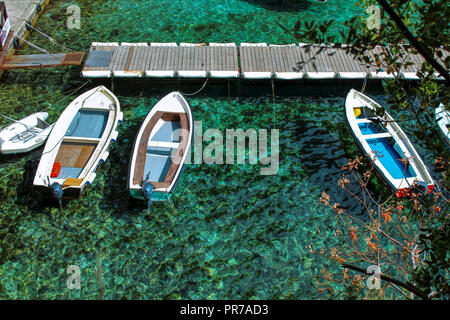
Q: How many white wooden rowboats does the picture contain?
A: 3